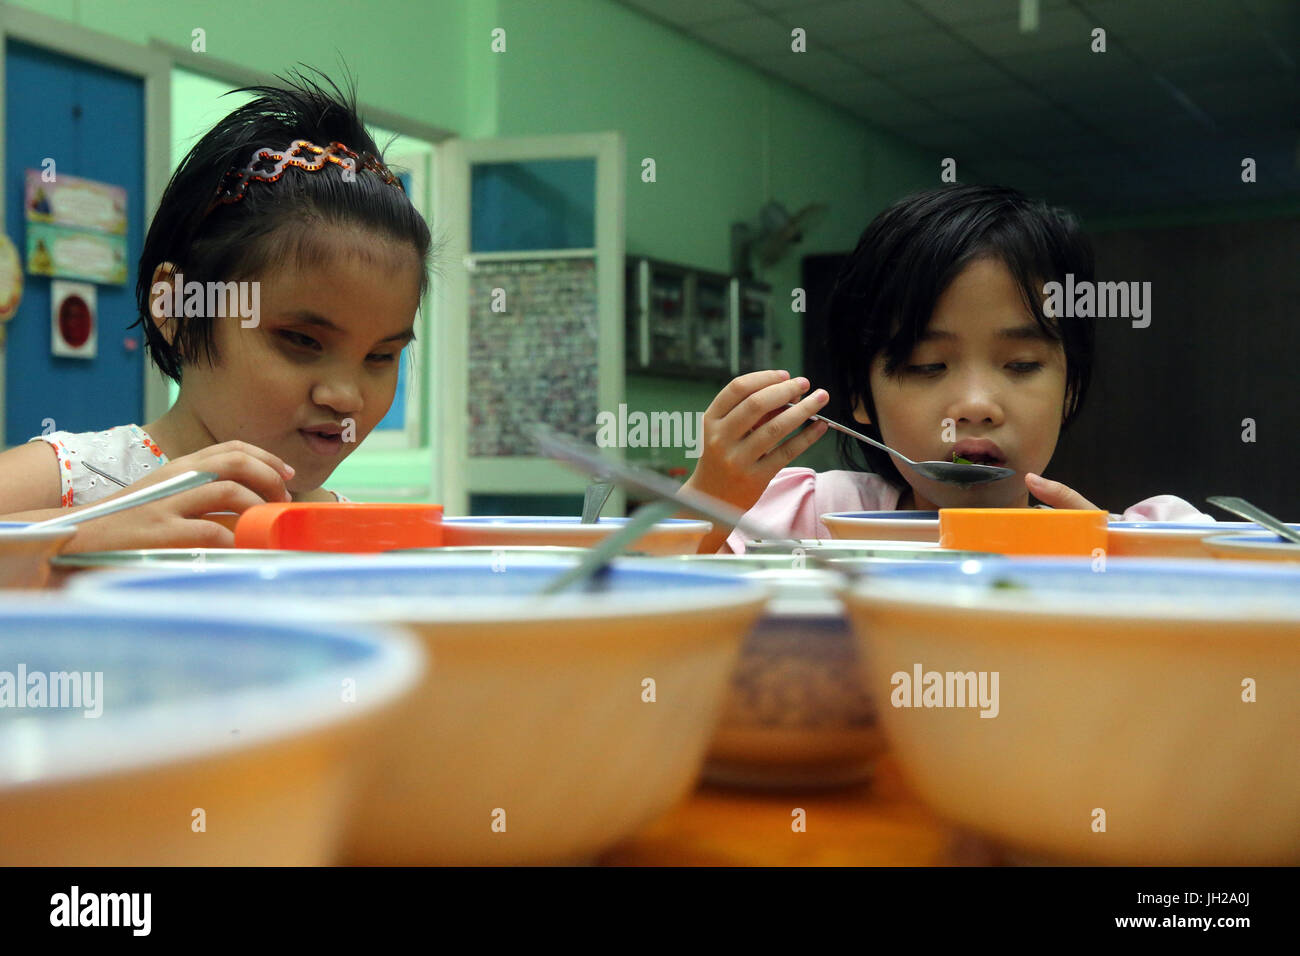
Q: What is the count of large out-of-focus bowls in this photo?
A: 3